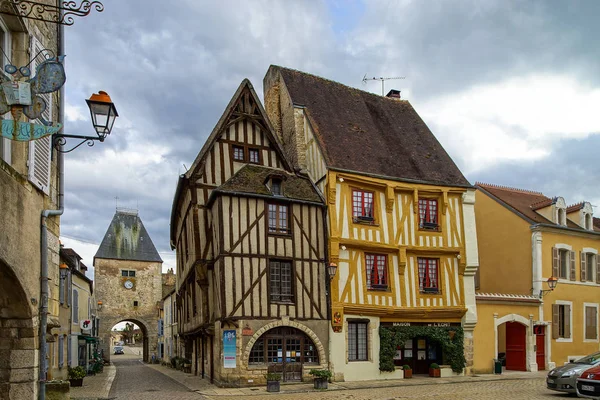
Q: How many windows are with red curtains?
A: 4